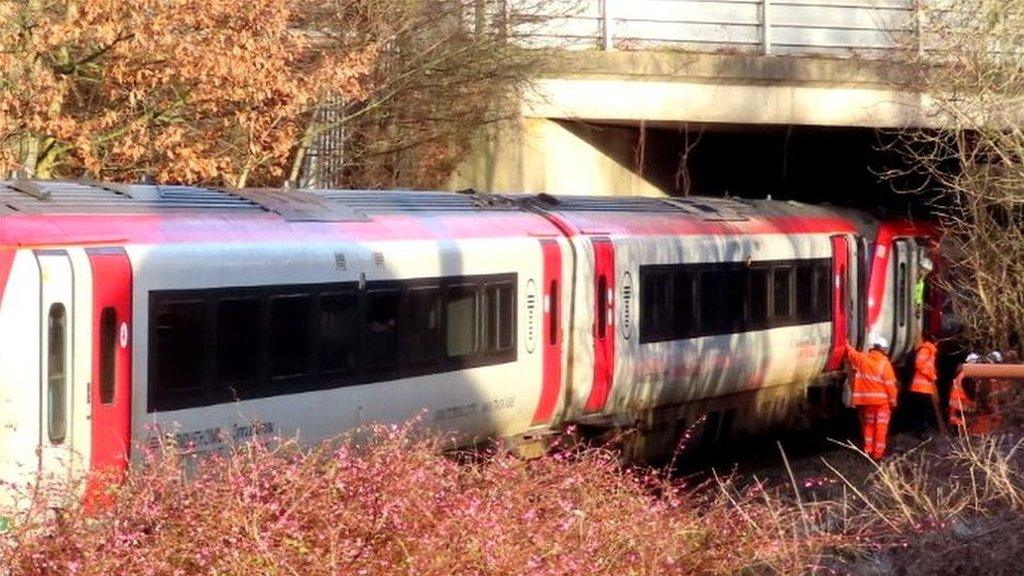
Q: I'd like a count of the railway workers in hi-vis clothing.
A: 5